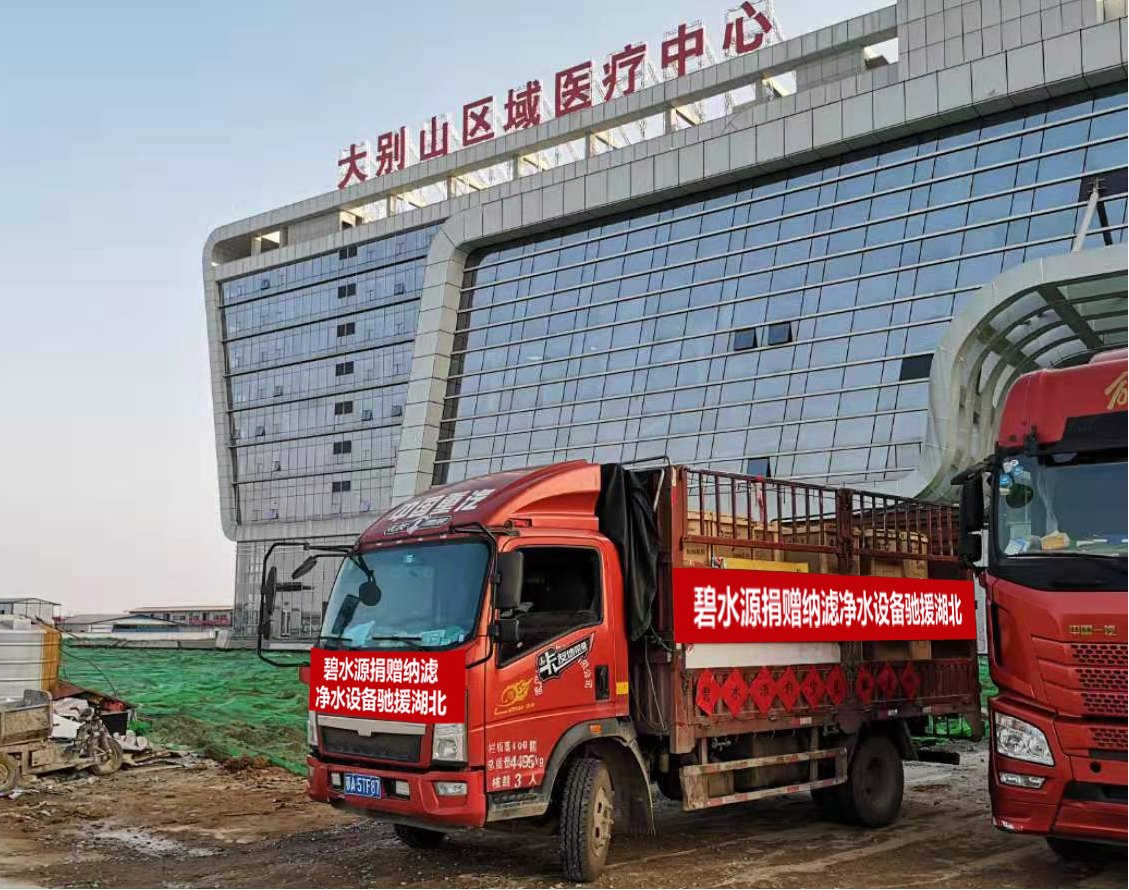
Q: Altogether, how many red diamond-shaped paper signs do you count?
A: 9